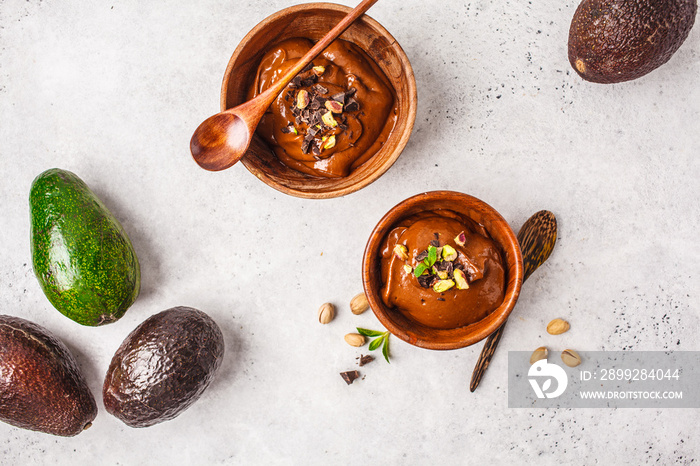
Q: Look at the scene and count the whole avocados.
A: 4